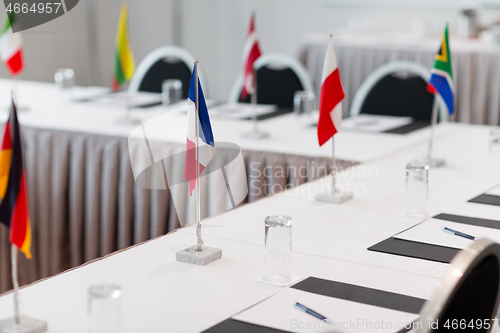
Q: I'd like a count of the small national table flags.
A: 7